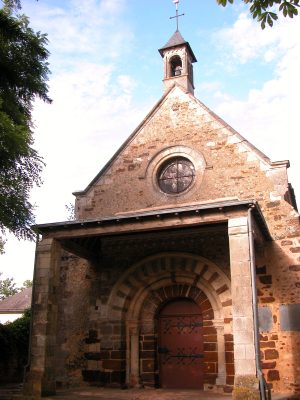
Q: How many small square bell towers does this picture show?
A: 1